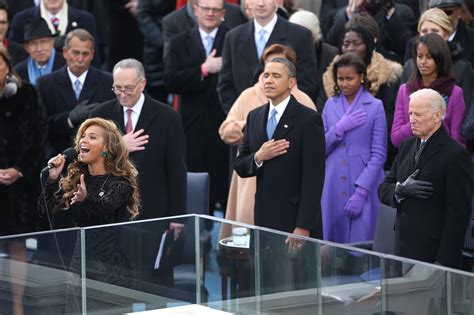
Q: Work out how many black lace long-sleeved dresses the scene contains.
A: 1